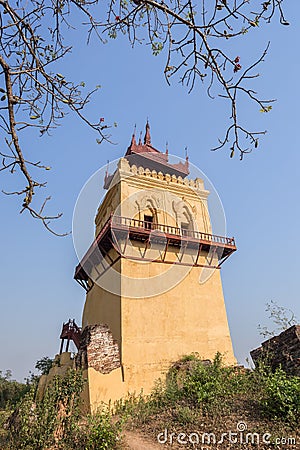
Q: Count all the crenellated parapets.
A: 1